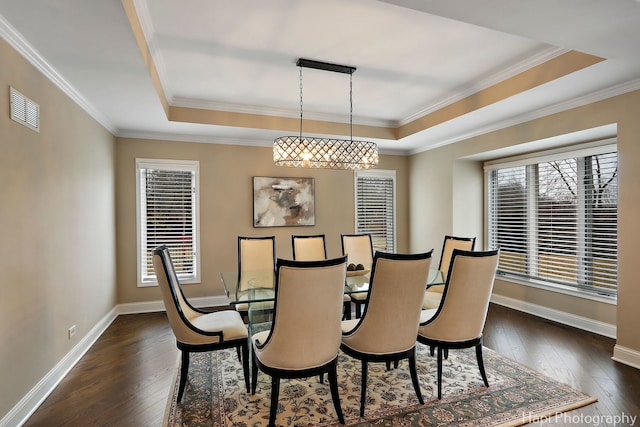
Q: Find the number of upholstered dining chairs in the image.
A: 8